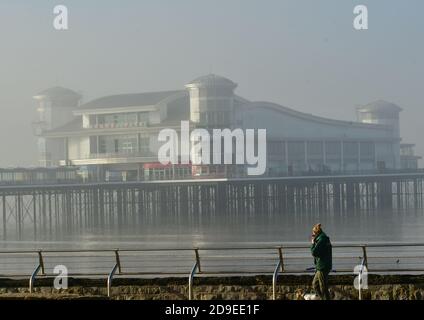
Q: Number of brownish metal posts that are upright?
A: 5